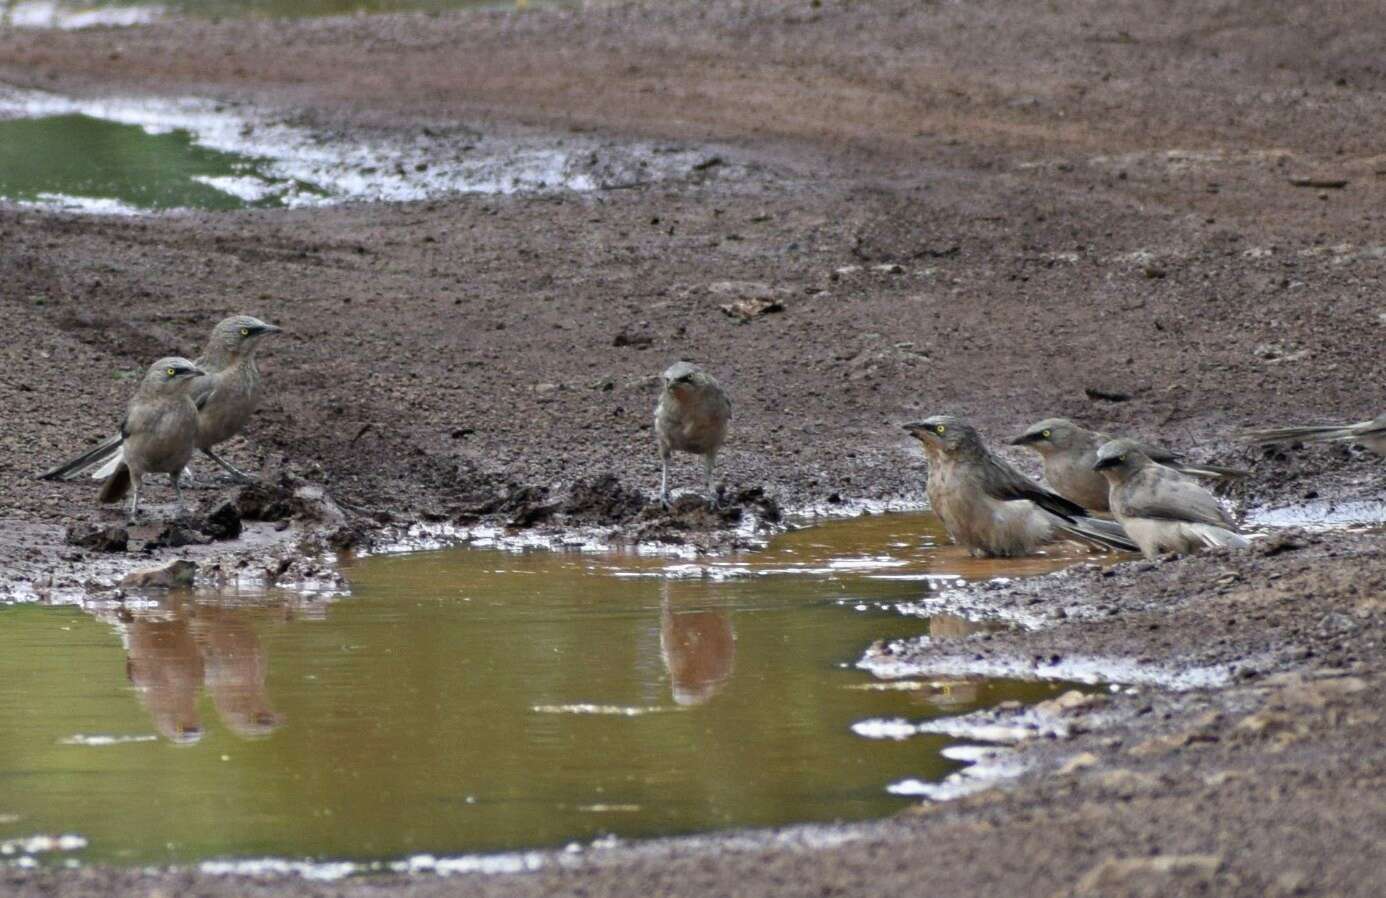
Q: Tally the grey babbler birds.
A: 7